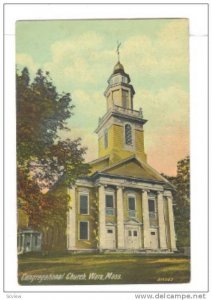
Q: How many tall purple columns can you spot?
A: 0